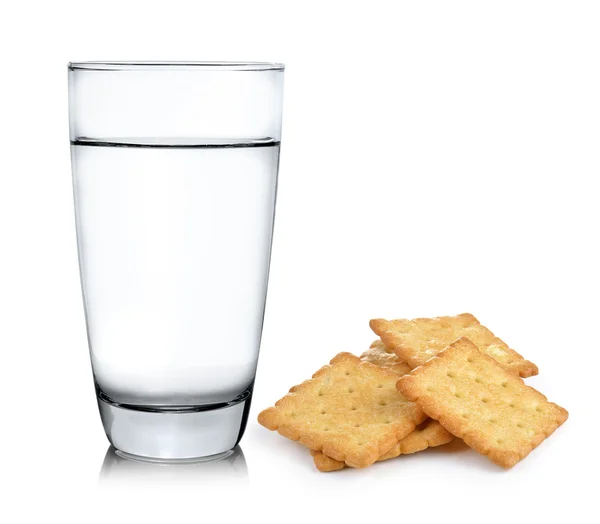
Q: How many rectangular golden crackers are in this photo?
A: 5